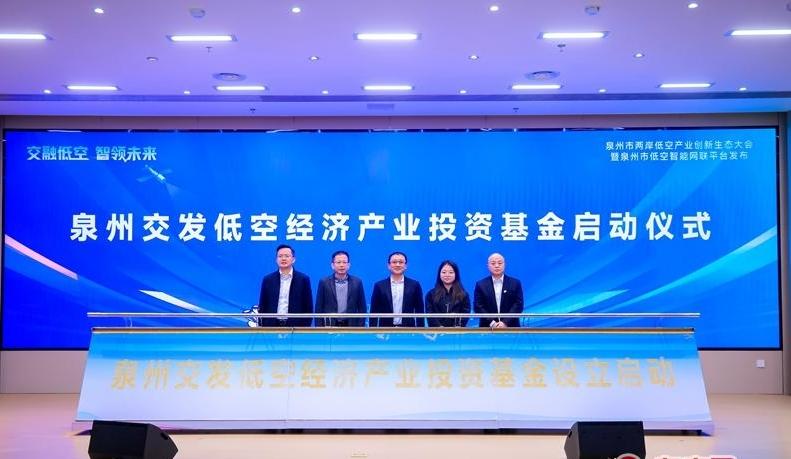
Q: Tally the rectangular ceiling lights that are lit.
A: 10